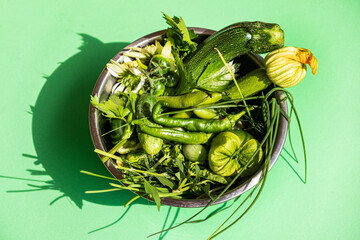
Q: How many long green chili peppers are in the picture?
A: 2